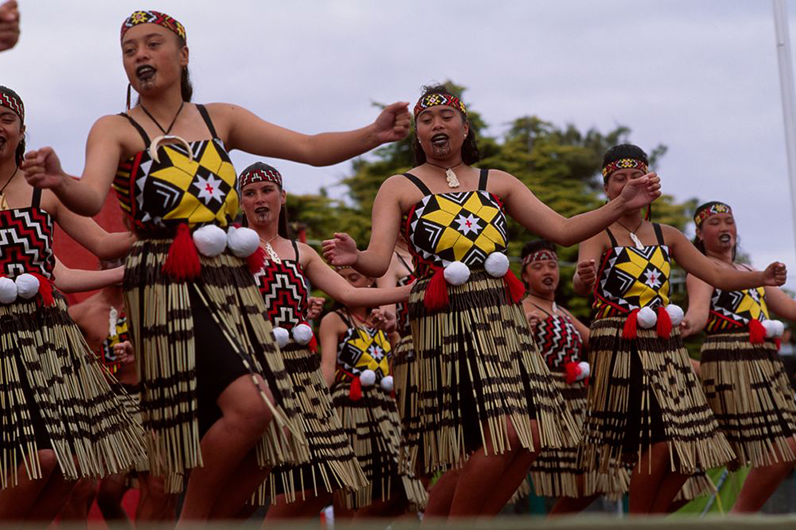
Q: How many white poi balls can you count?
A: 15